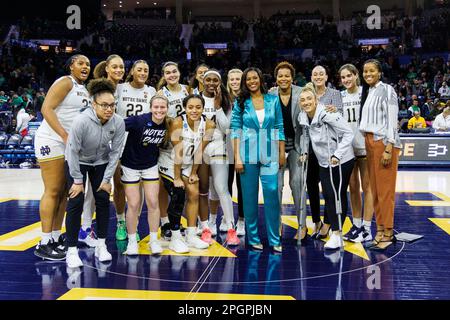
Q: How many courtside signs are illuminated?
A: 1